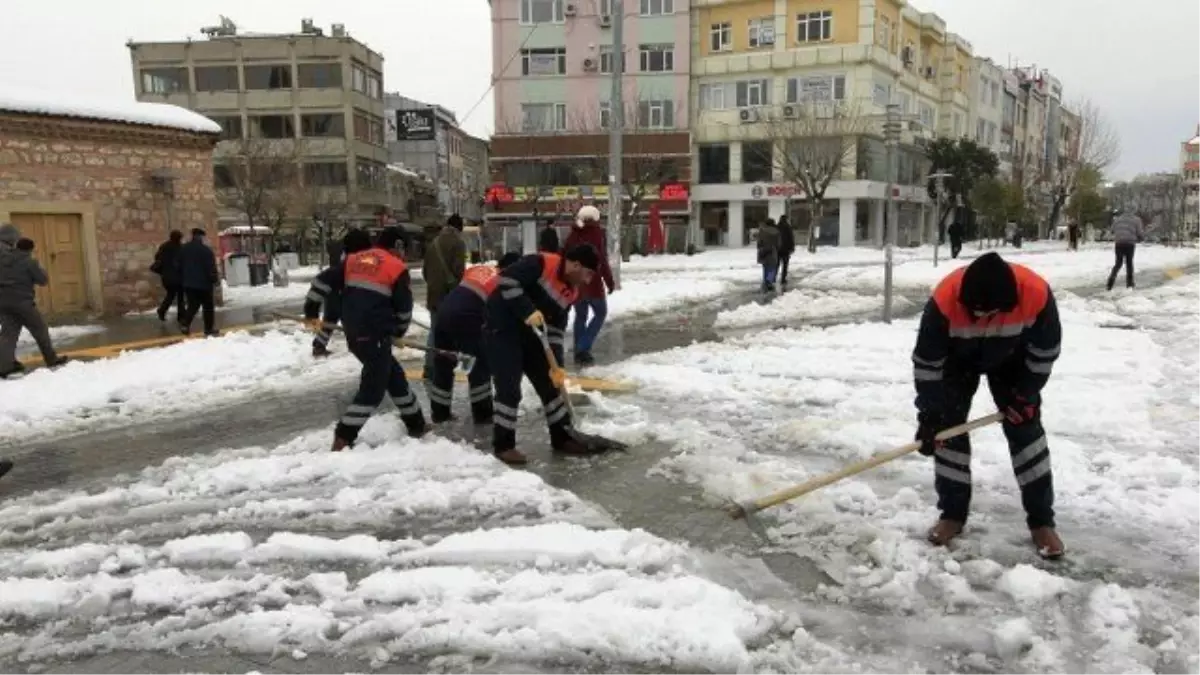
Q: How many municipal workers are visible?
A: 5